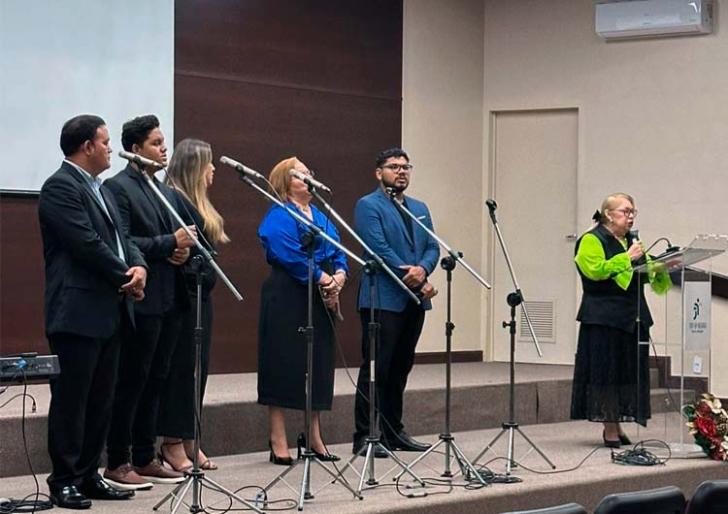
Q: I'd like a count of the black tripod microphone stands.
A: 5